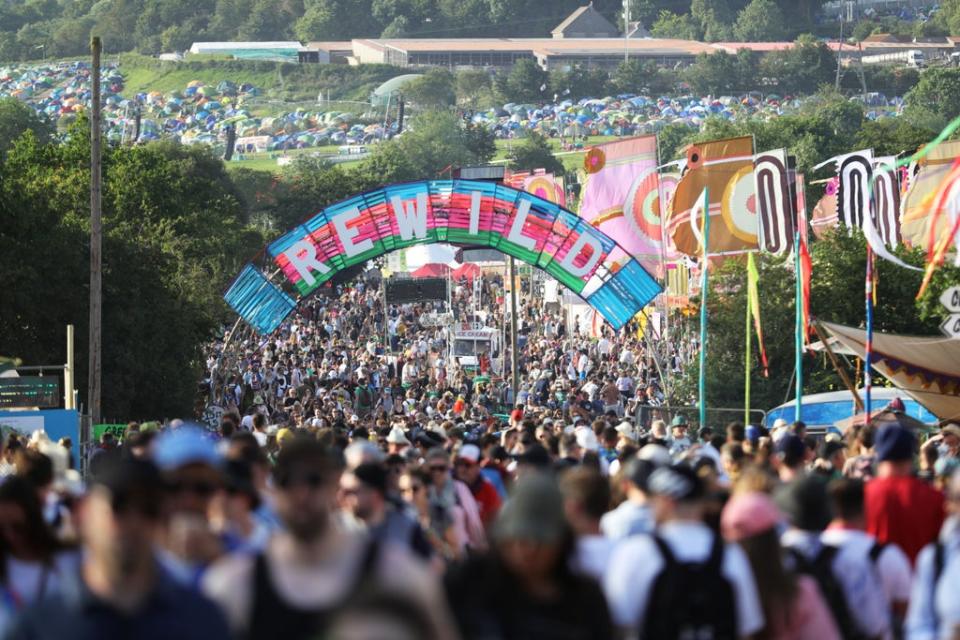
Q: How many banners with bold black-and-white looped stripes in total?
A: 3